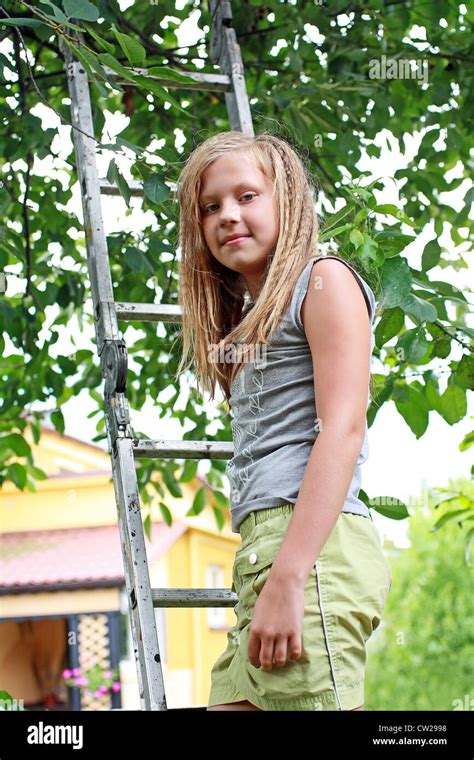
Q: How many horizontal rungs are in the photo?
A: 5